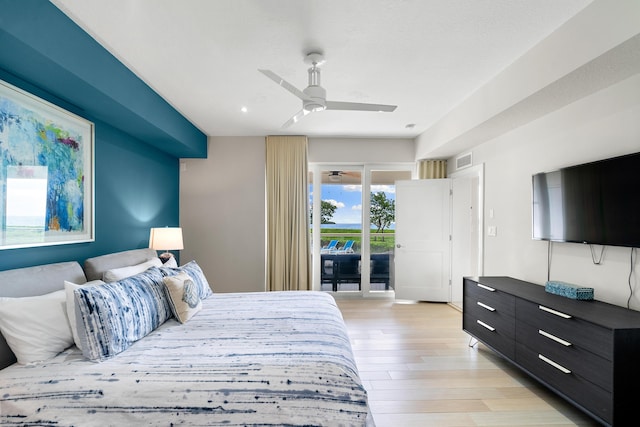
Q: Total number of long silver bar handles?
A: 6